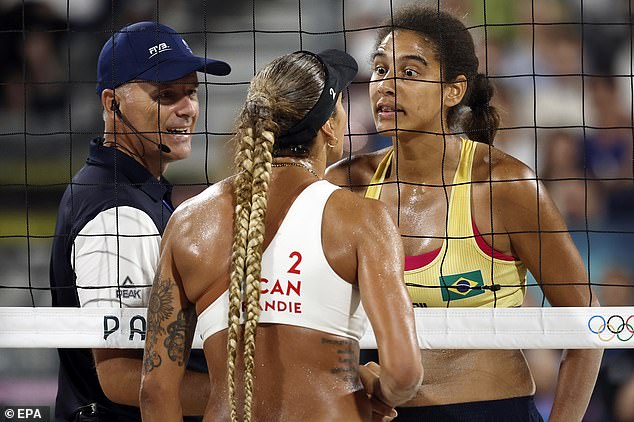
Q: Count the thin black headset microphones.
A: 1